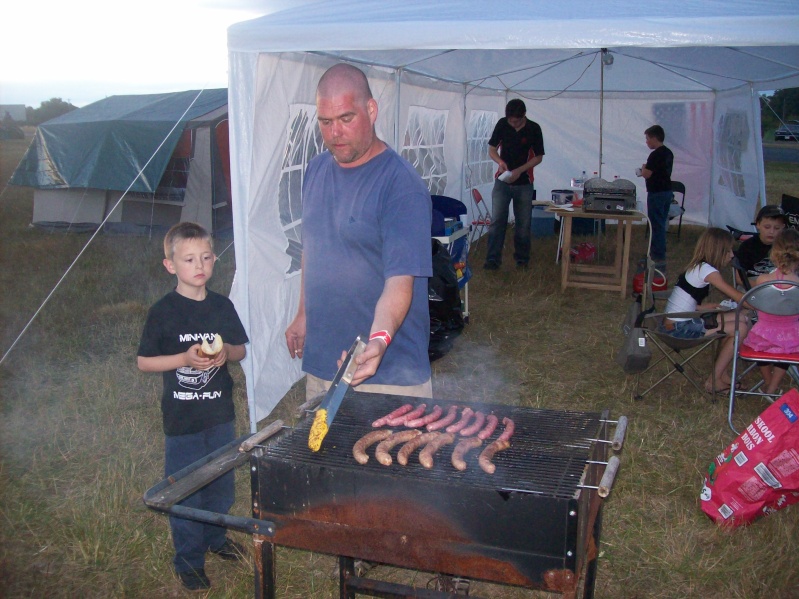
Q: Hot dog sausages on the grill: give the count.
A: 14